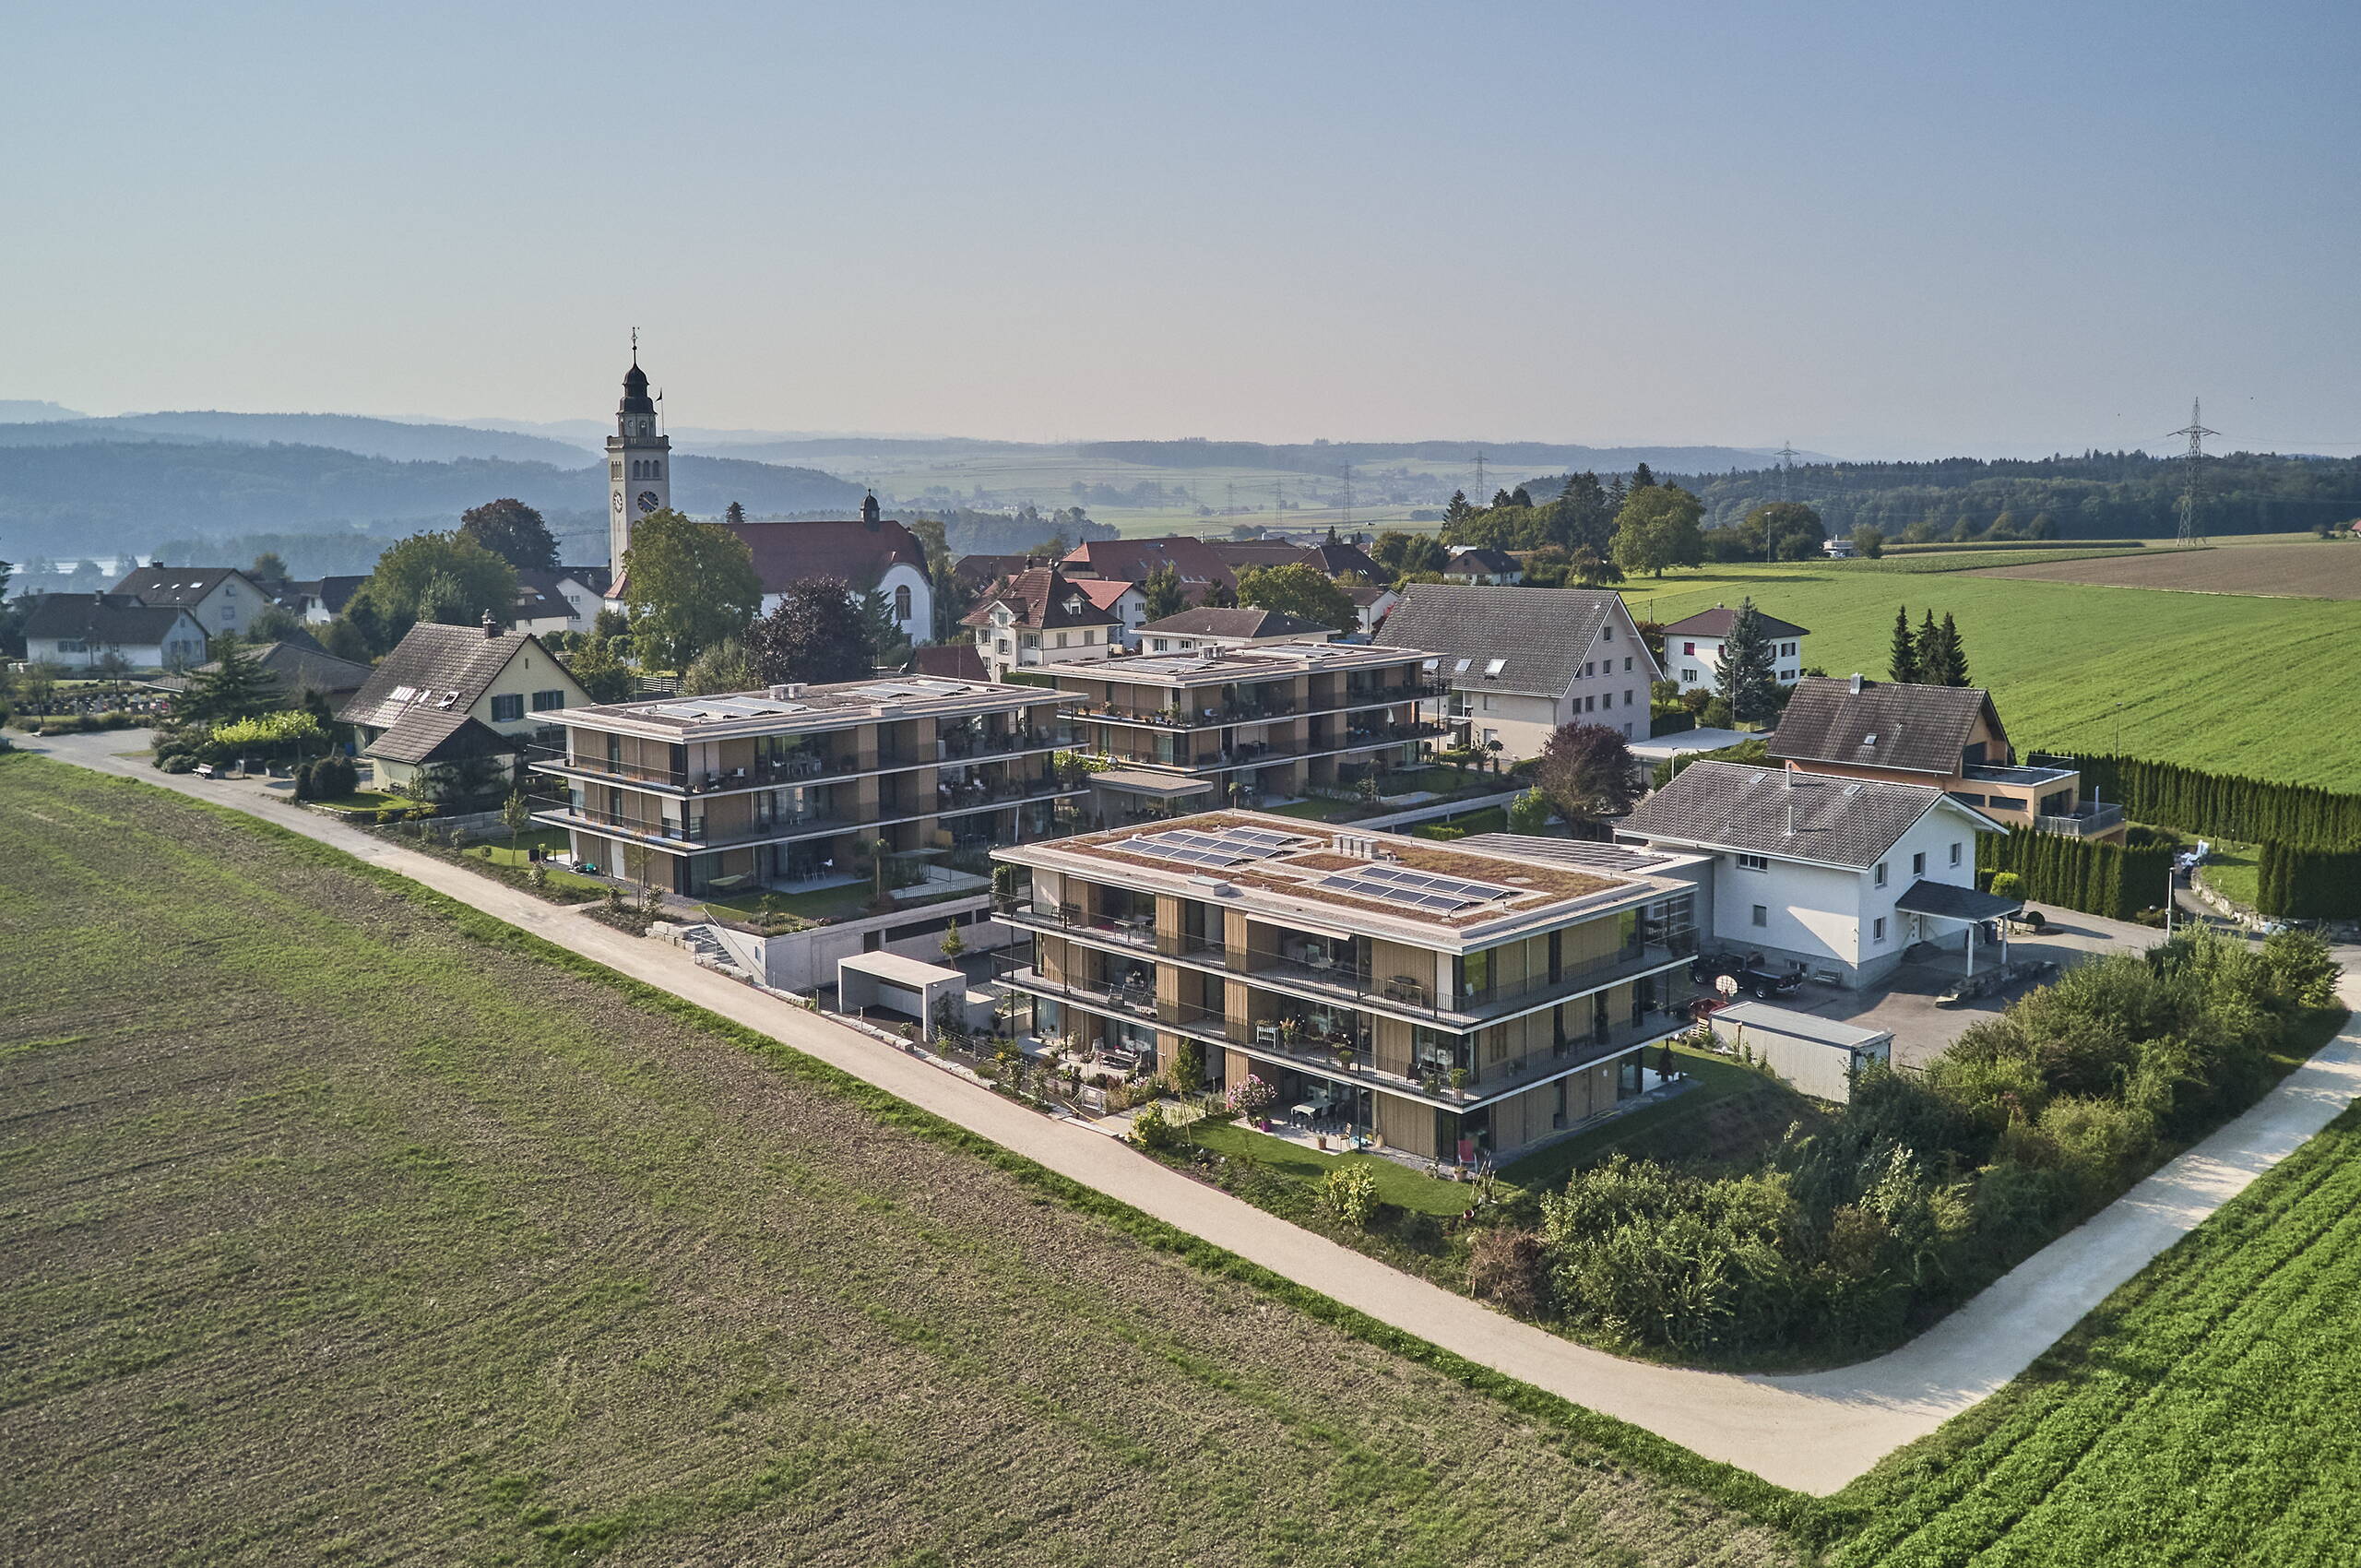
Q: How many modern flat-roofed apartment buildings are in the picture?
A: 3